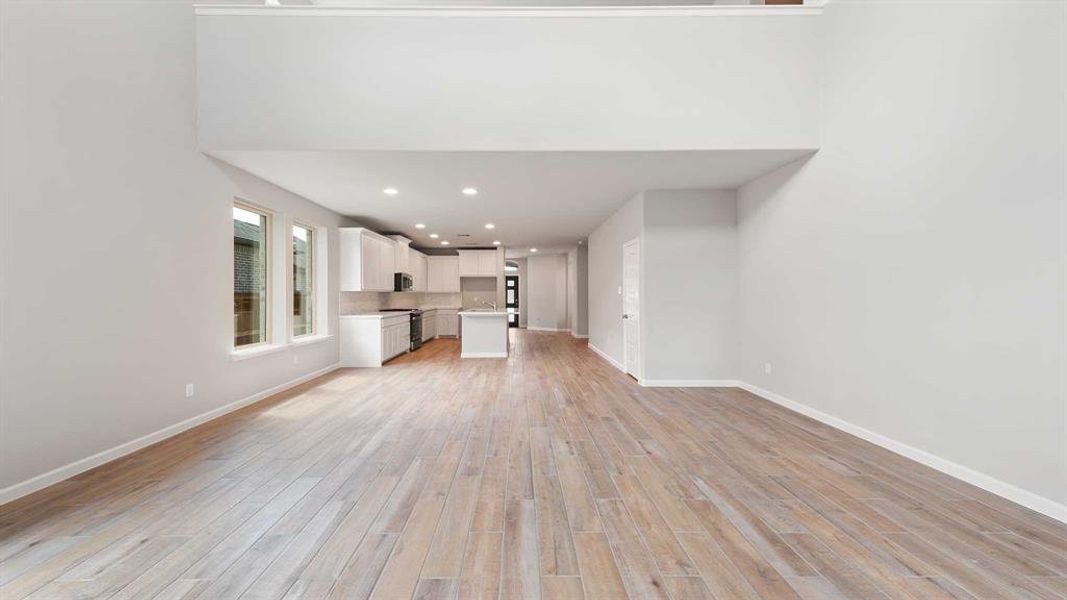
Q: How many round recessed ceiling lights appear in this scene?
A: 8